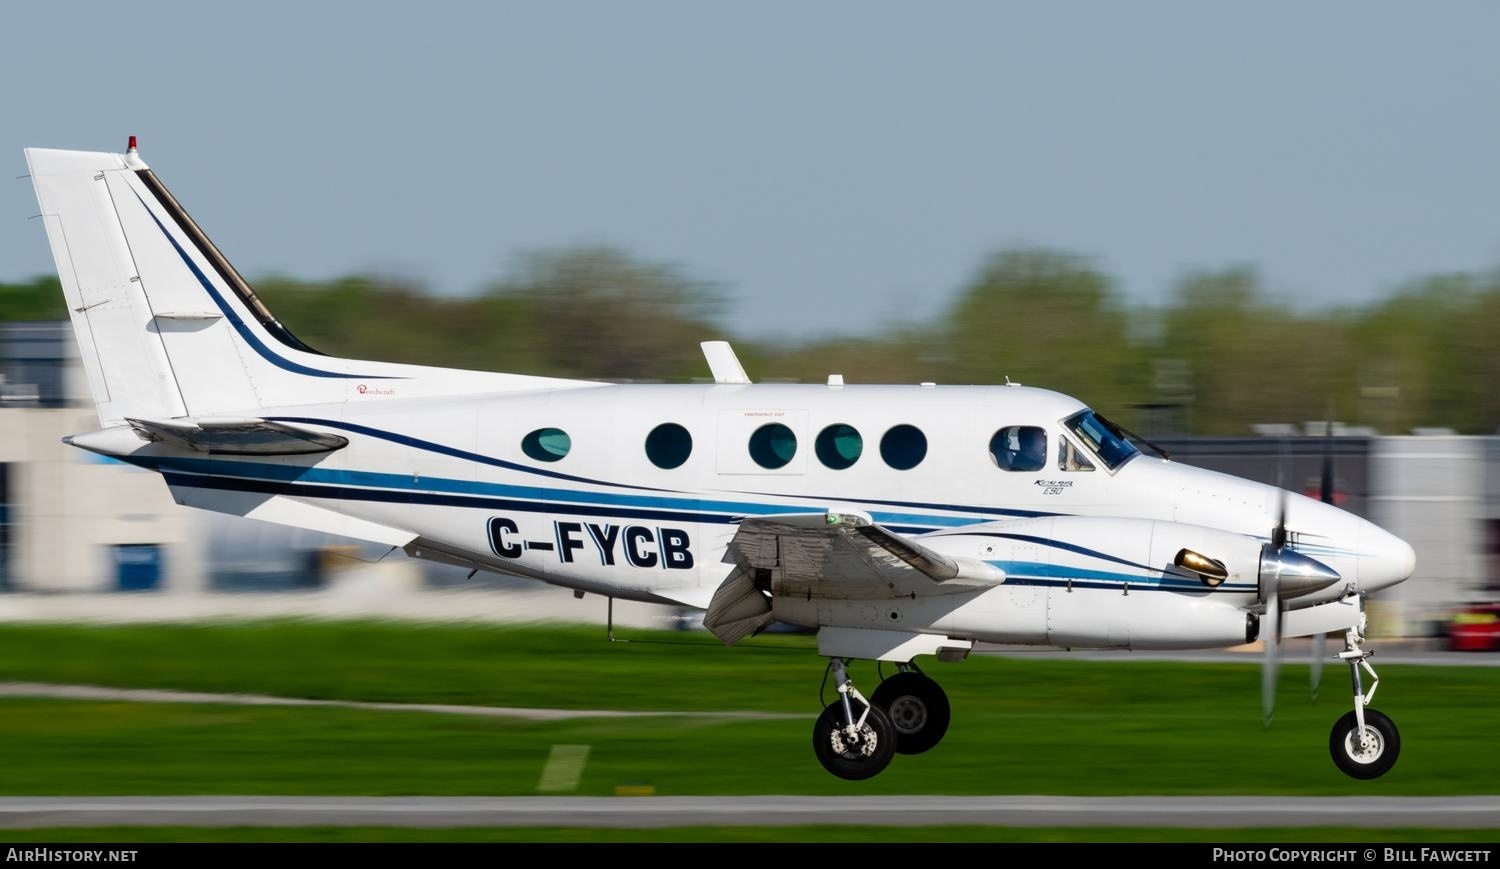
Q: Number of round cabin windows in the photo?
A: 5